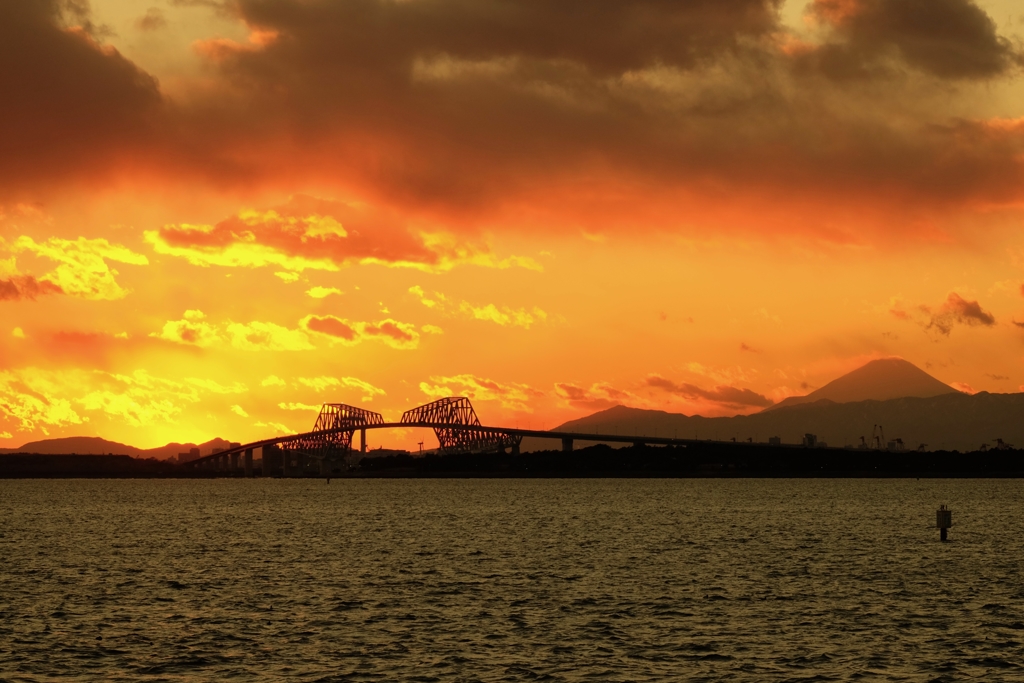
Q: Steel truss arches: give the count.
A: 2